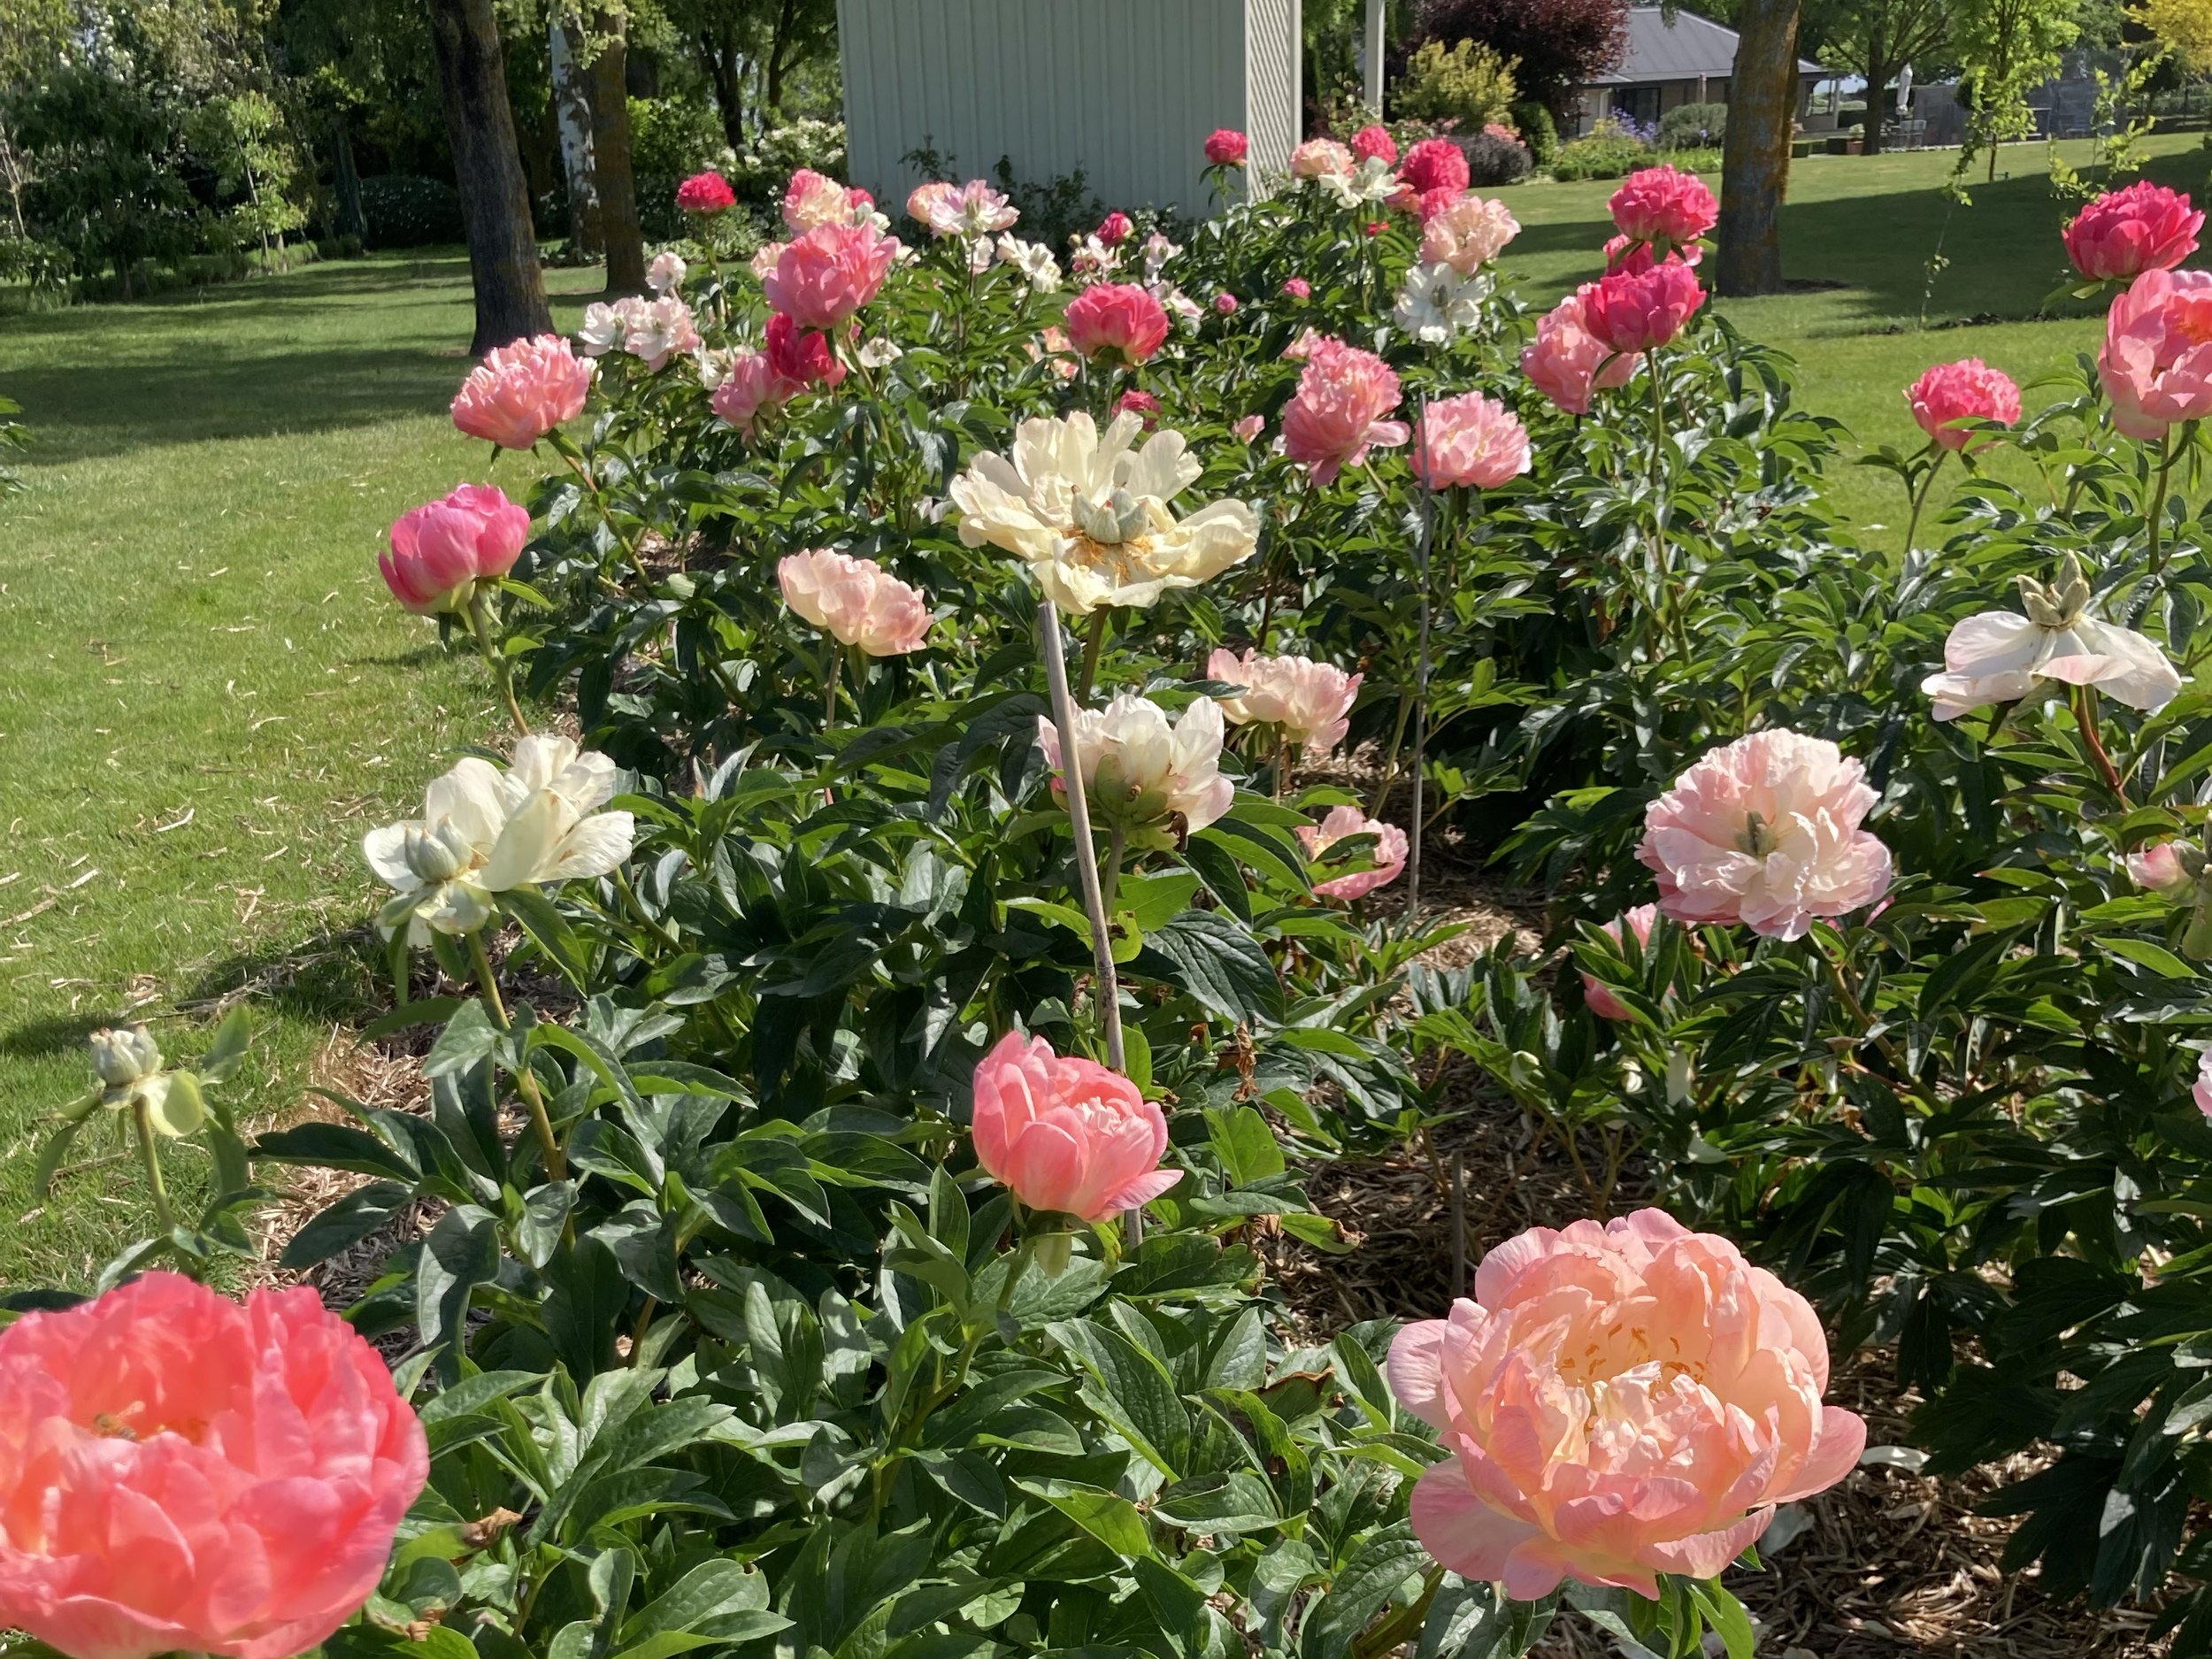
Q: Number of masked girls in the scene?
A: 0